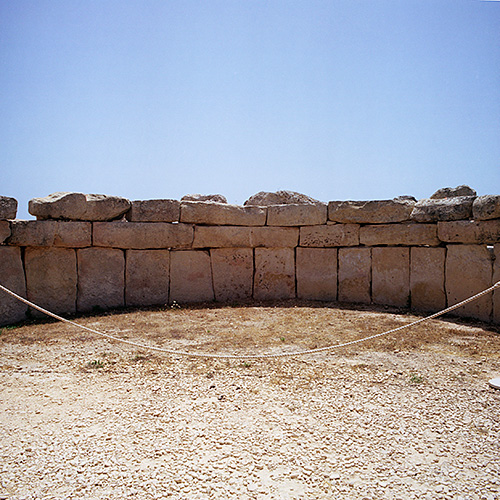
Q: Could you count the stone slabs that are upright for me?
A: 13